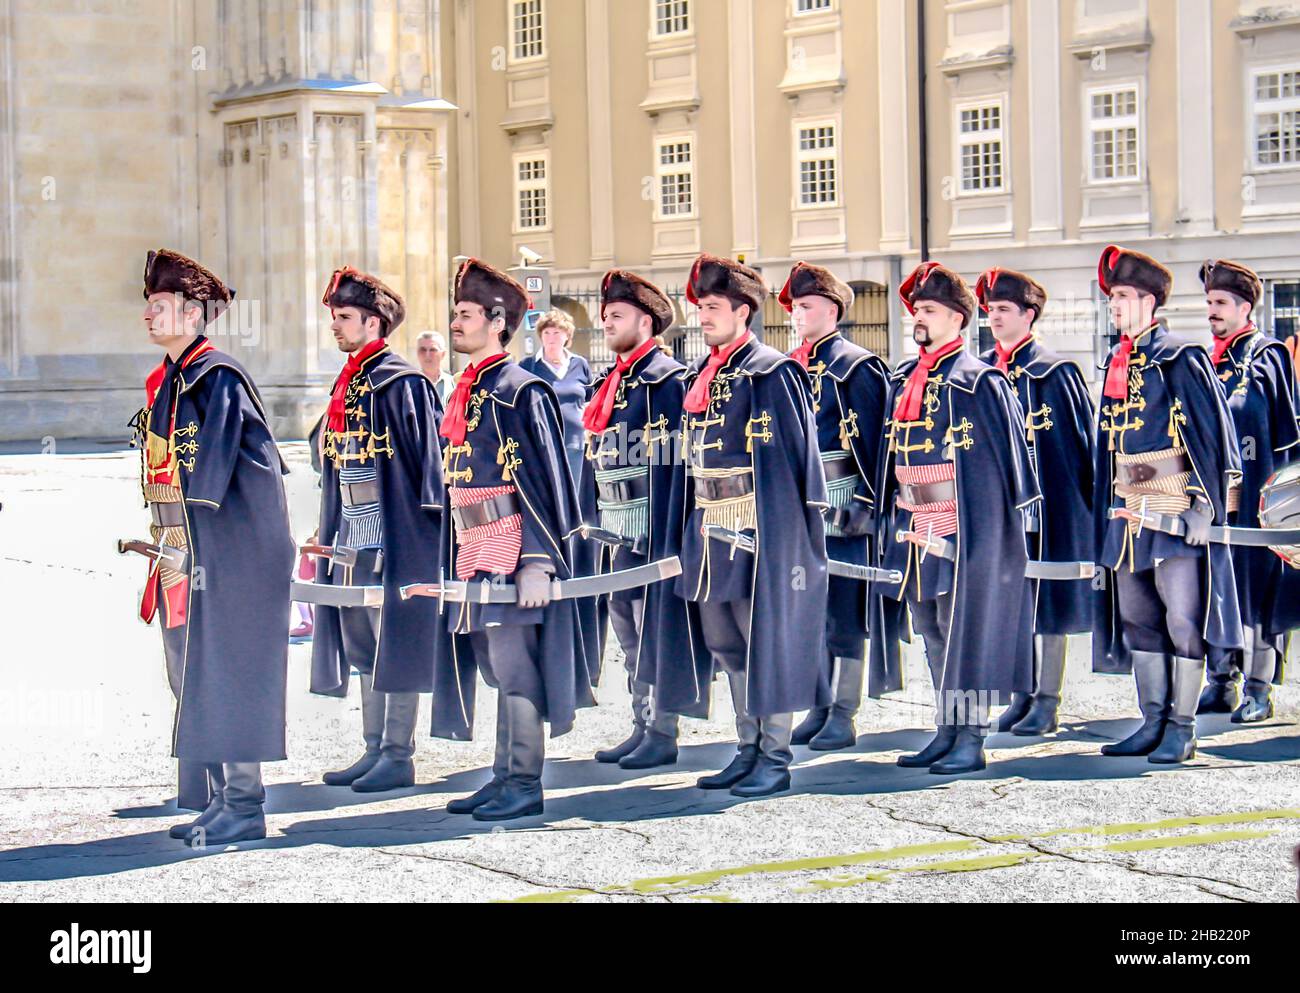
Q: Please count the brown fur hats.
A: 10